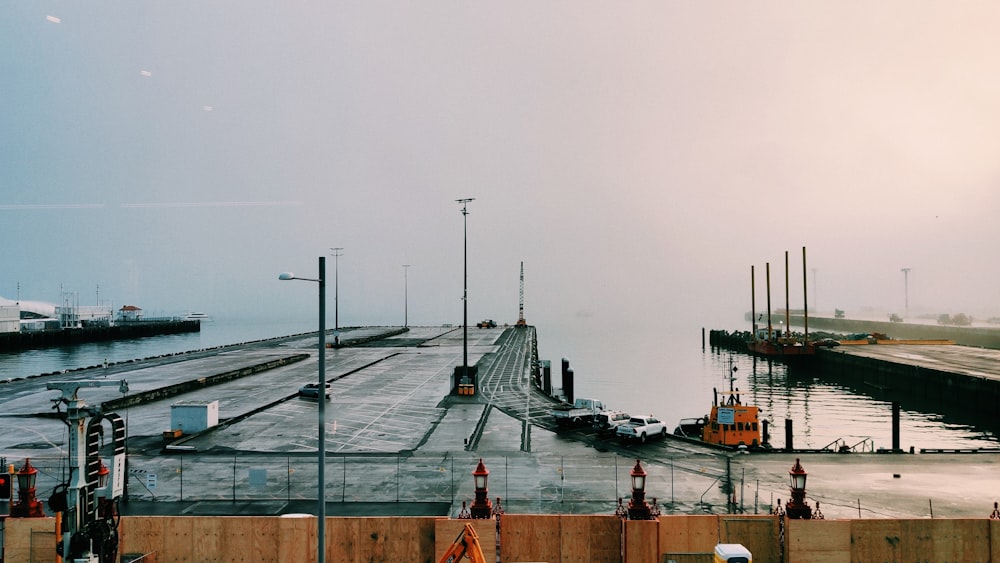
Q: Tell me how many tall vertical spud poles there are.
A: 4